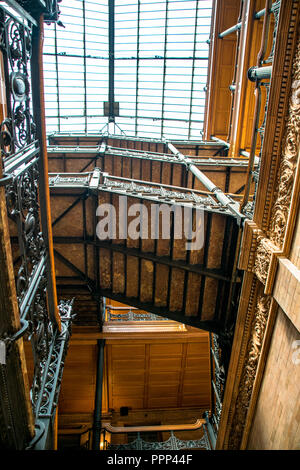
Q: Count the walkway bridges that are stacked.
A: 3